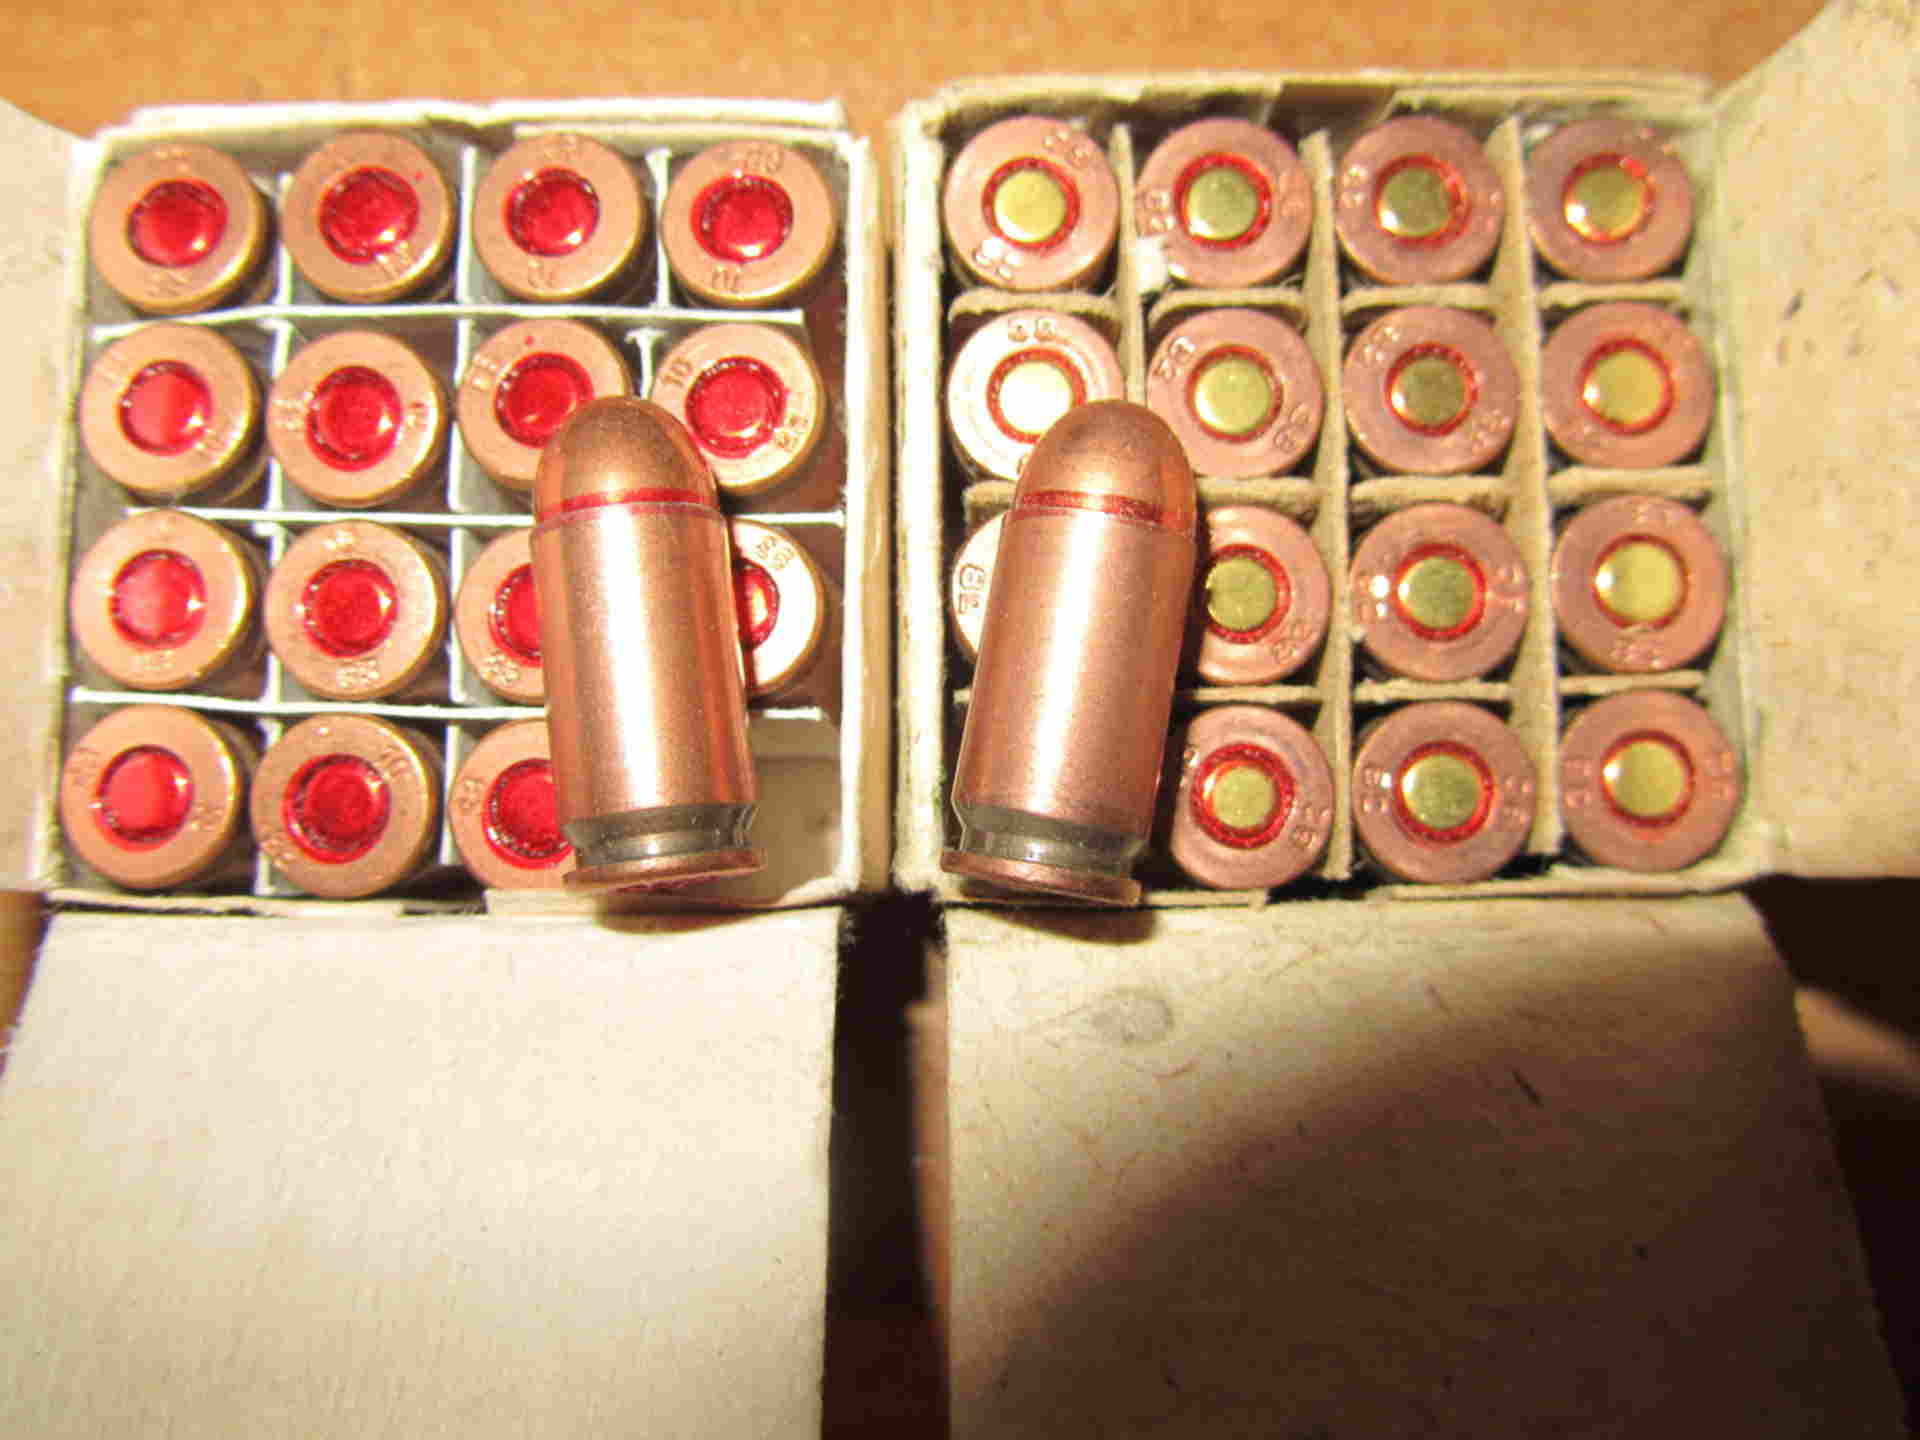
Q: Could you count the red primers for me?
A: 15